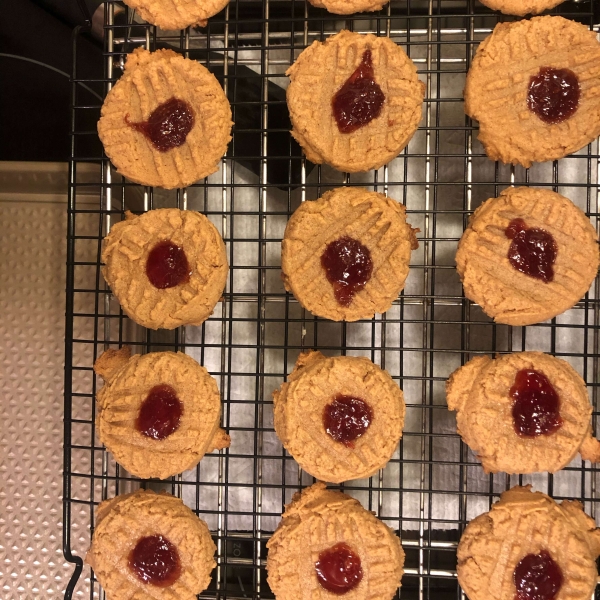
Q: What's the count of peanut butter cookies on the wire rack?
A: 15